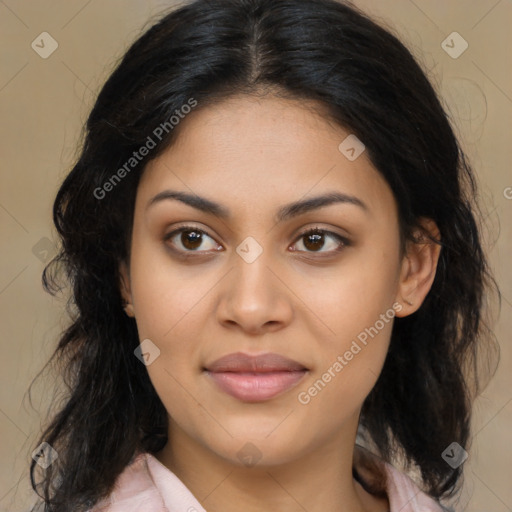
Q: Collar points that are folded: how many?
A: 2